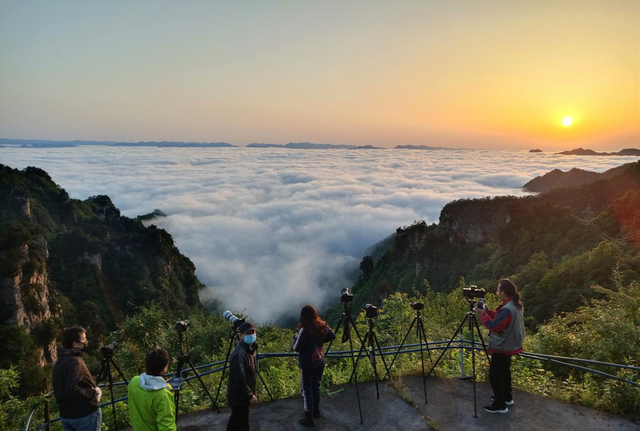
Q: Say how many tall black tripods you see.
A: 7